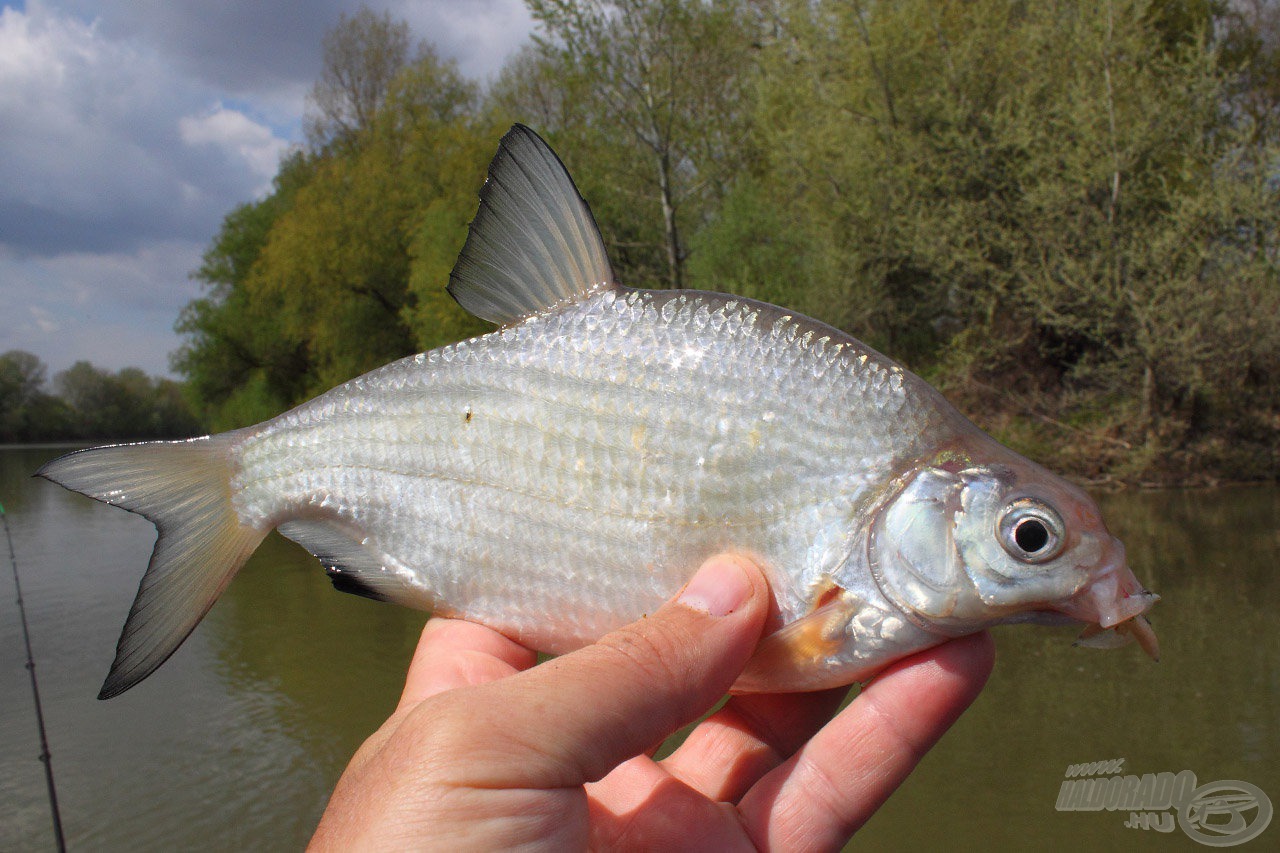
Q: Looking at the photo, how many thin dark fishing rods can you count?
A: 1